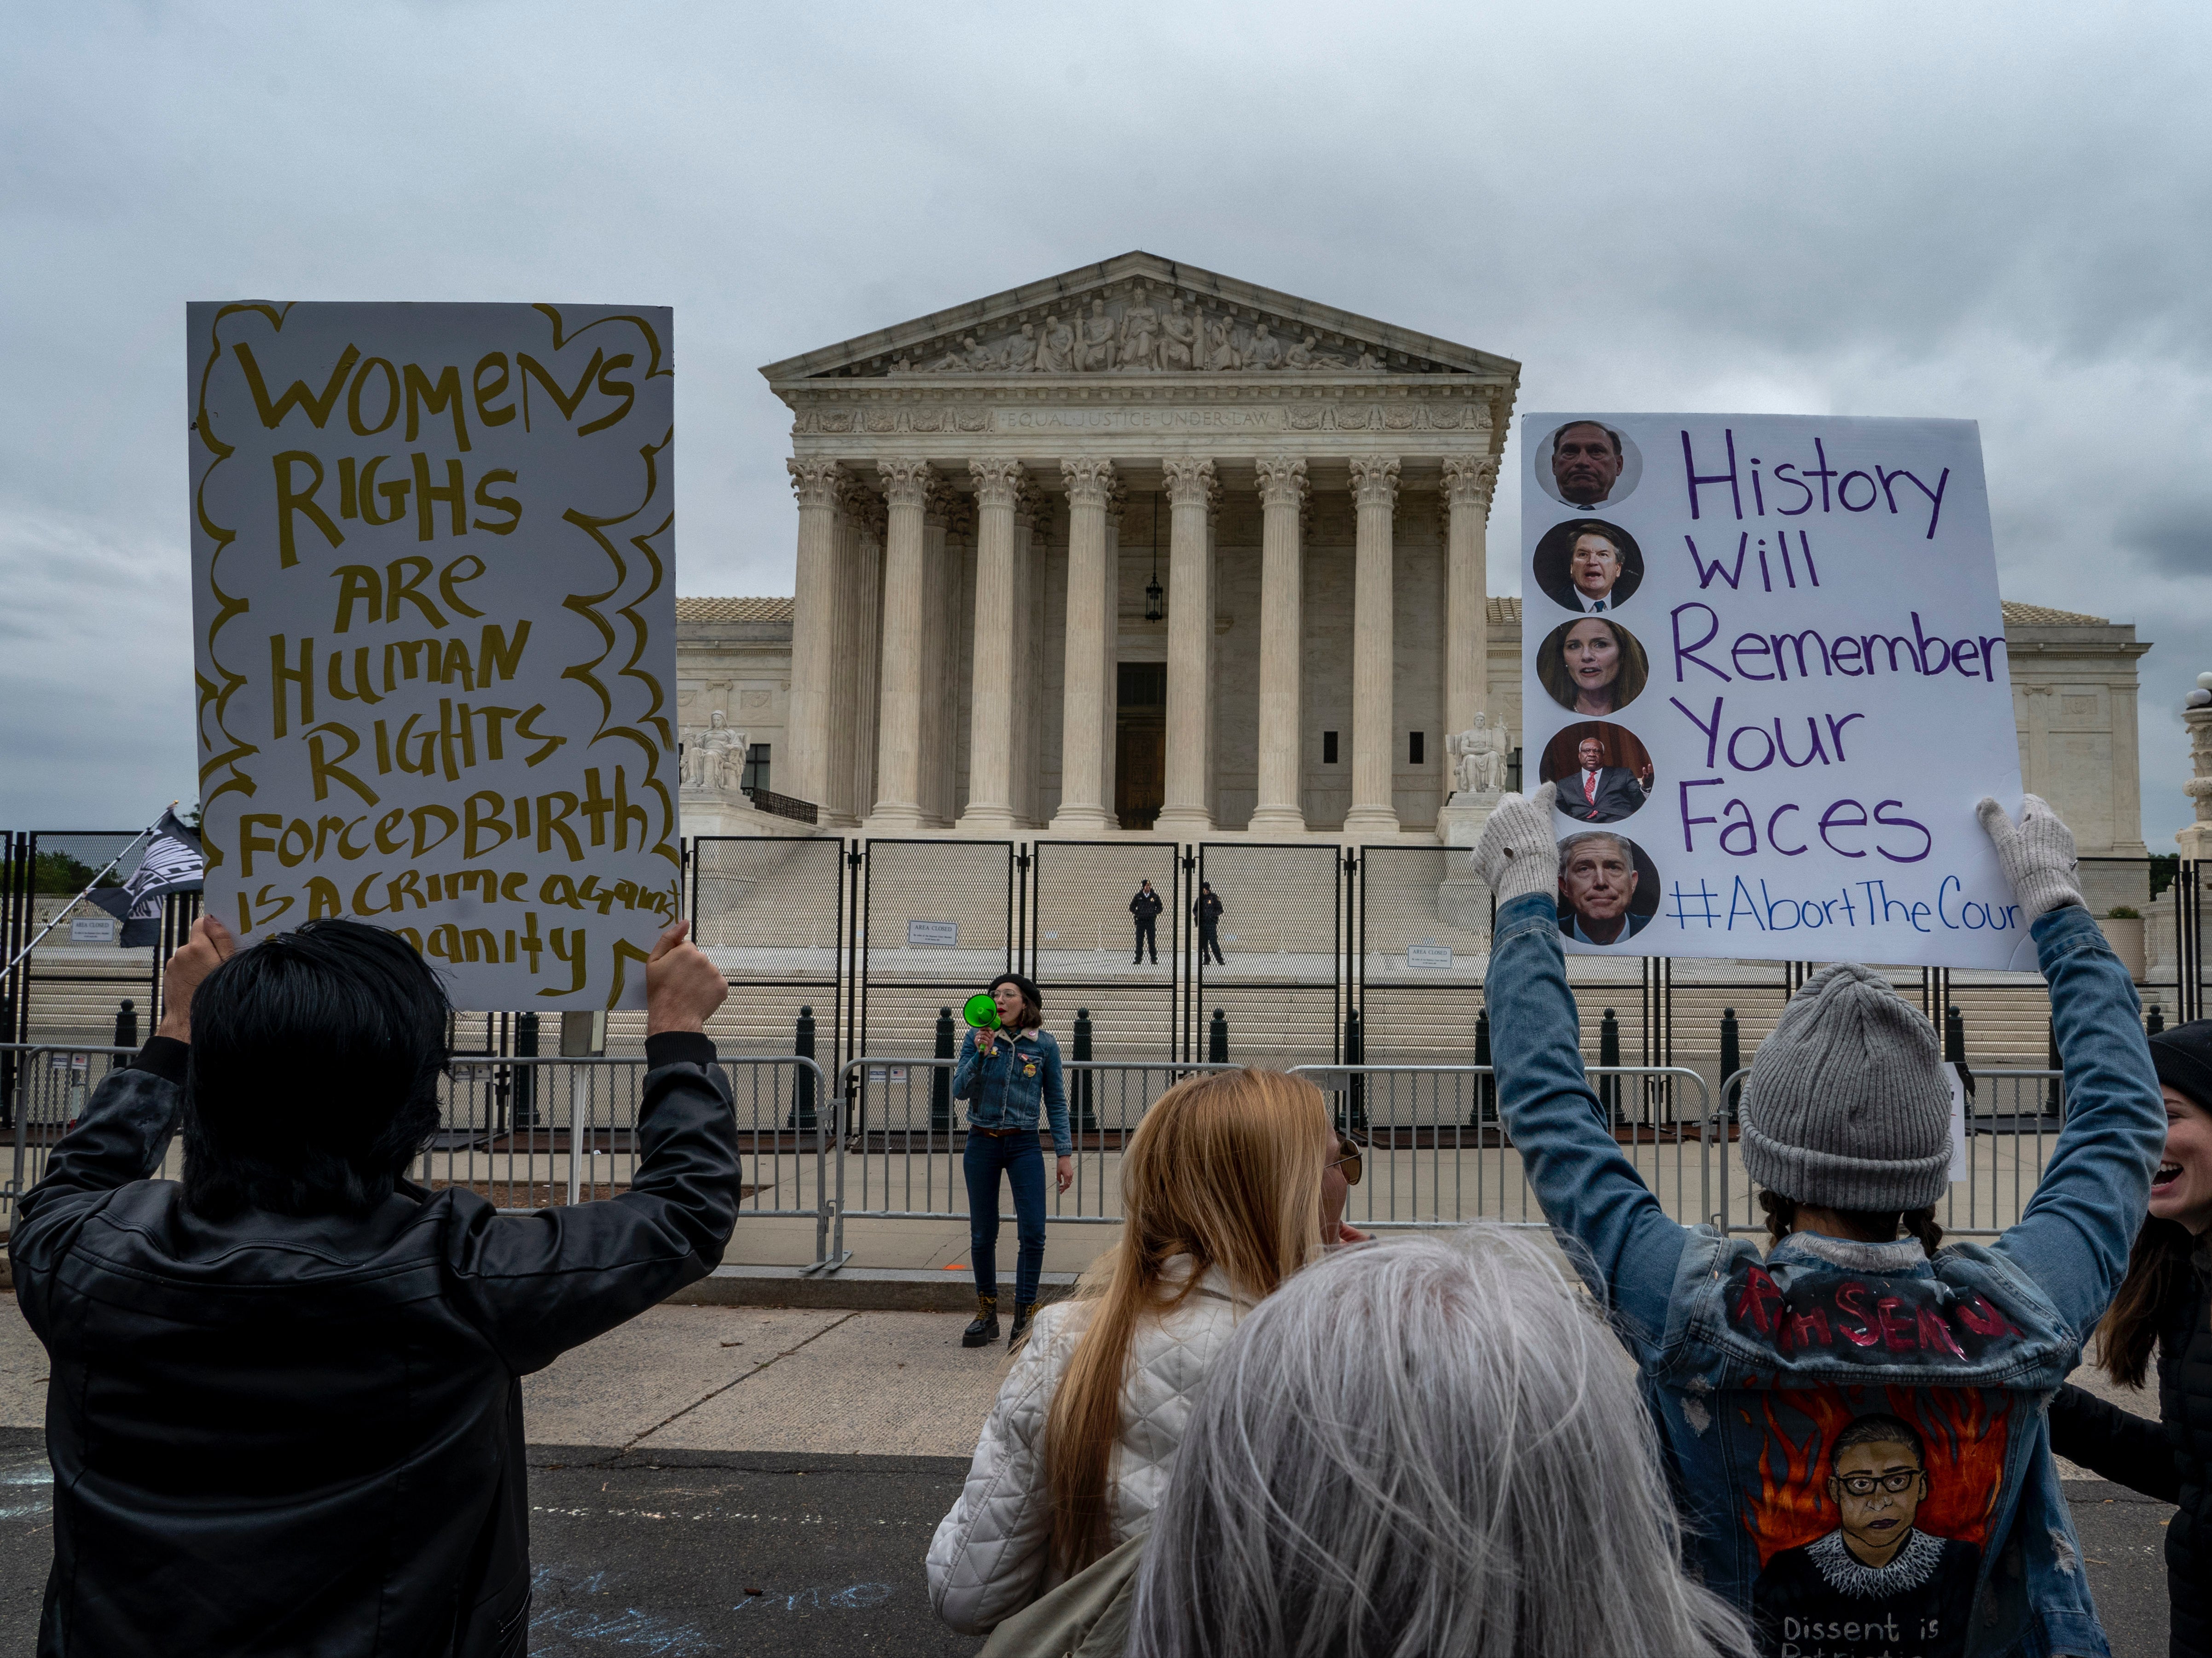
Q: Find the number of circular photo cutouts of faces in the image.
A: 5